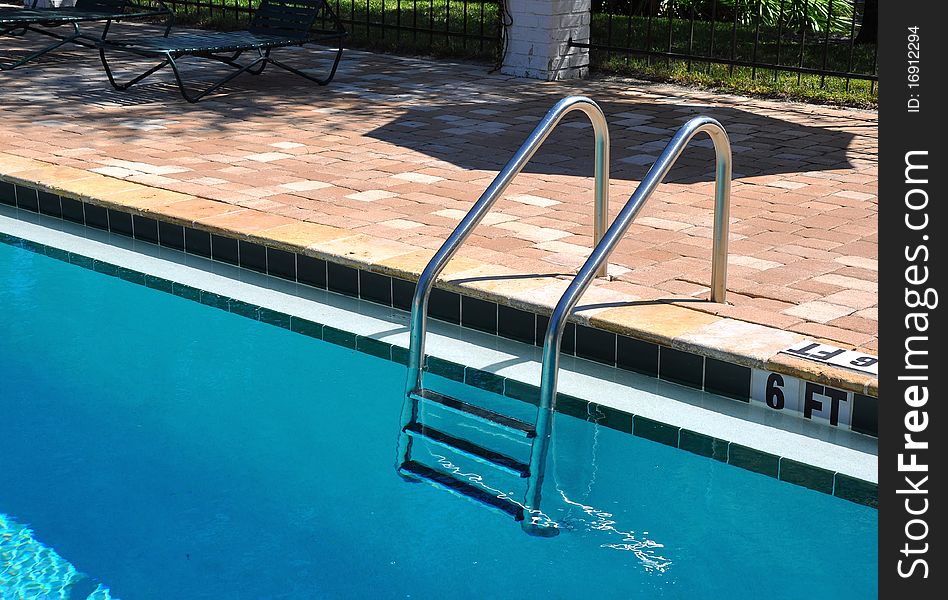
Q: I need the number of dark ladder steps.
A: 3